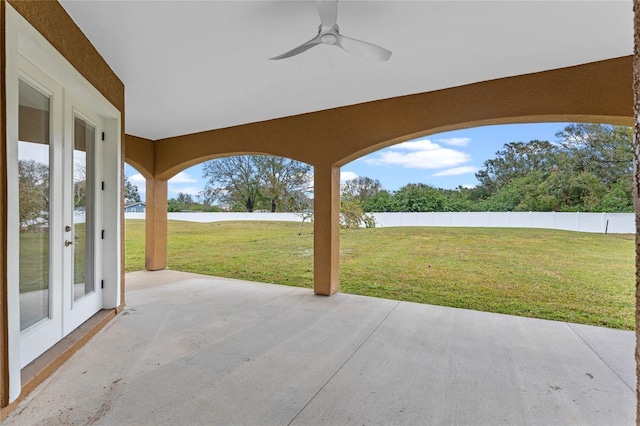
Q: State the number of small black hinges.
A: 4